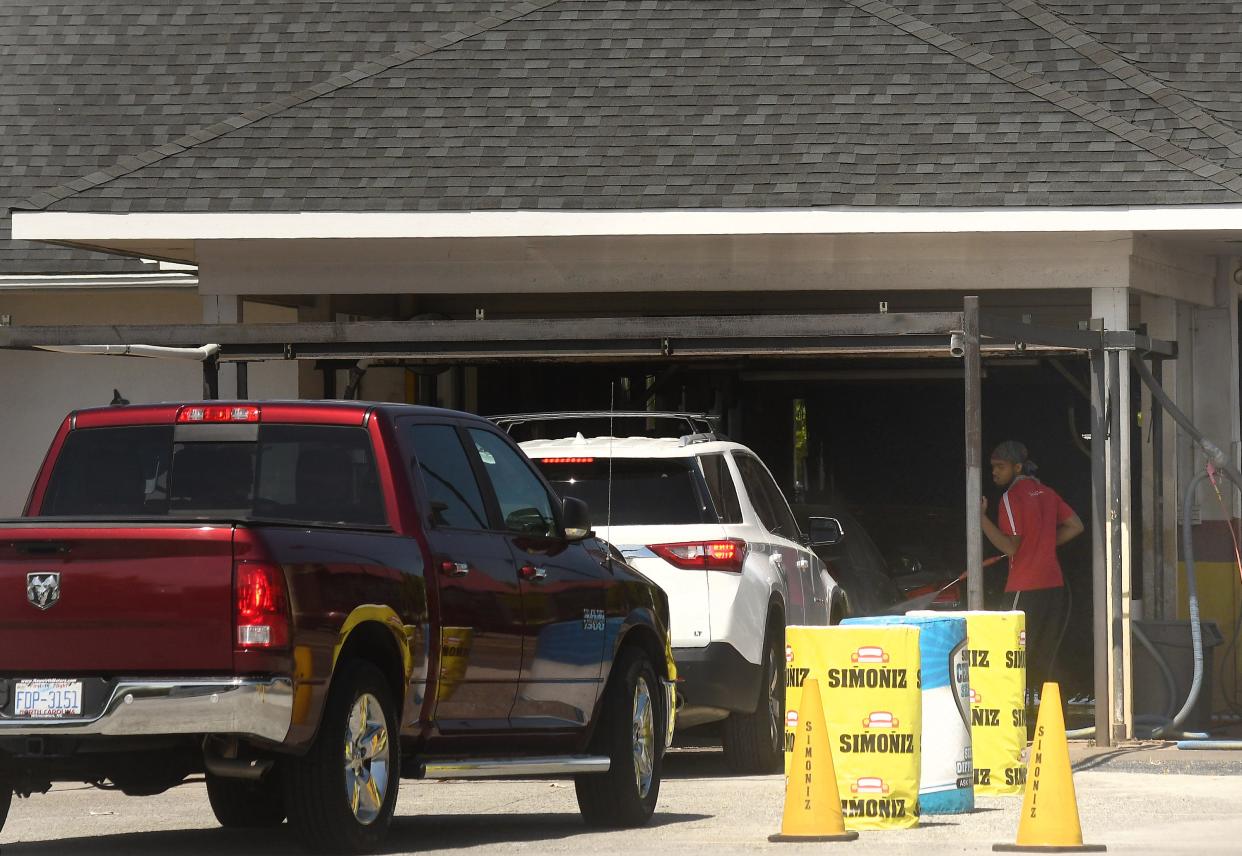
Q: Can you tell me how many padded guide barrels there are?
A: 3